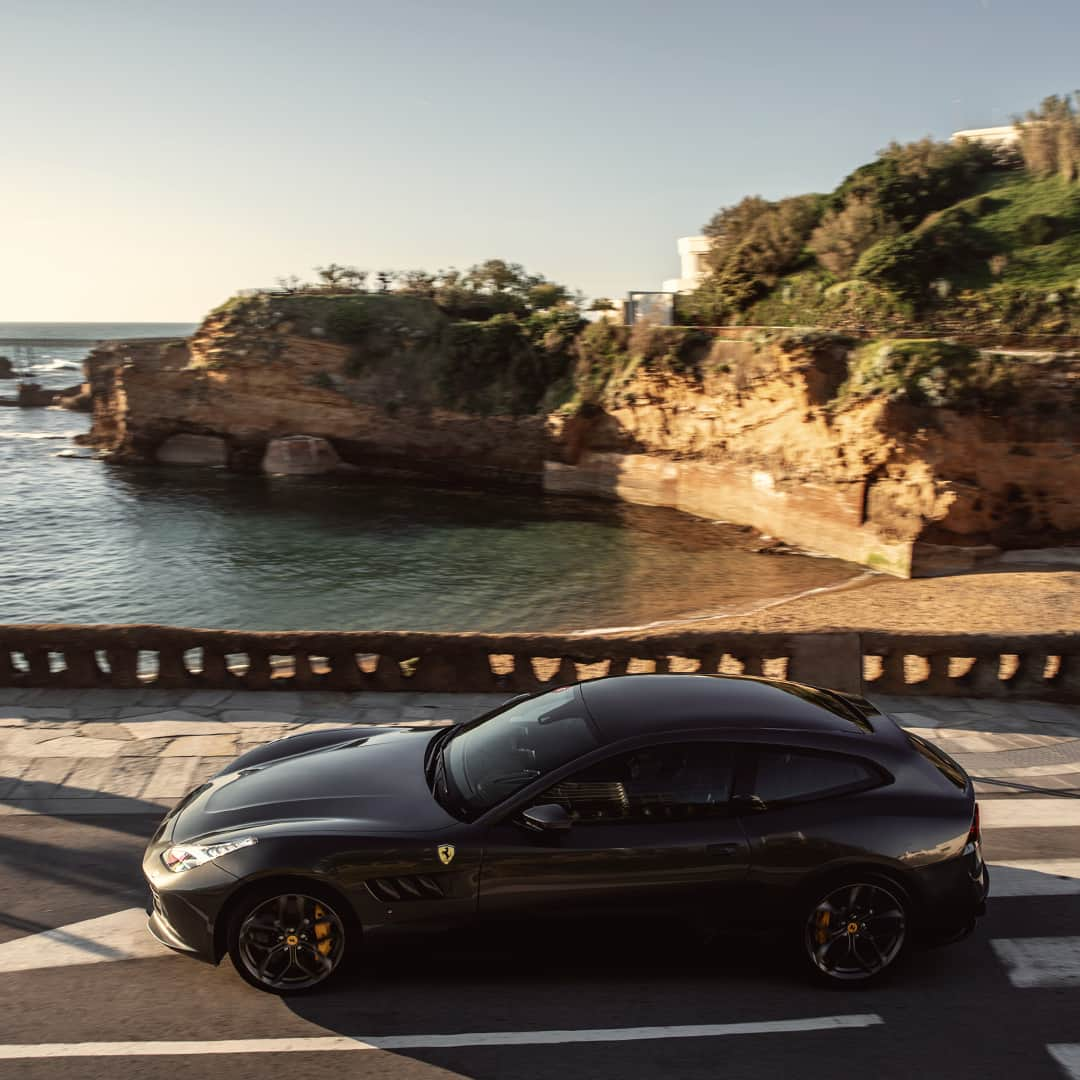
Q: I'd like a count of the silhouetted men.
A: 0